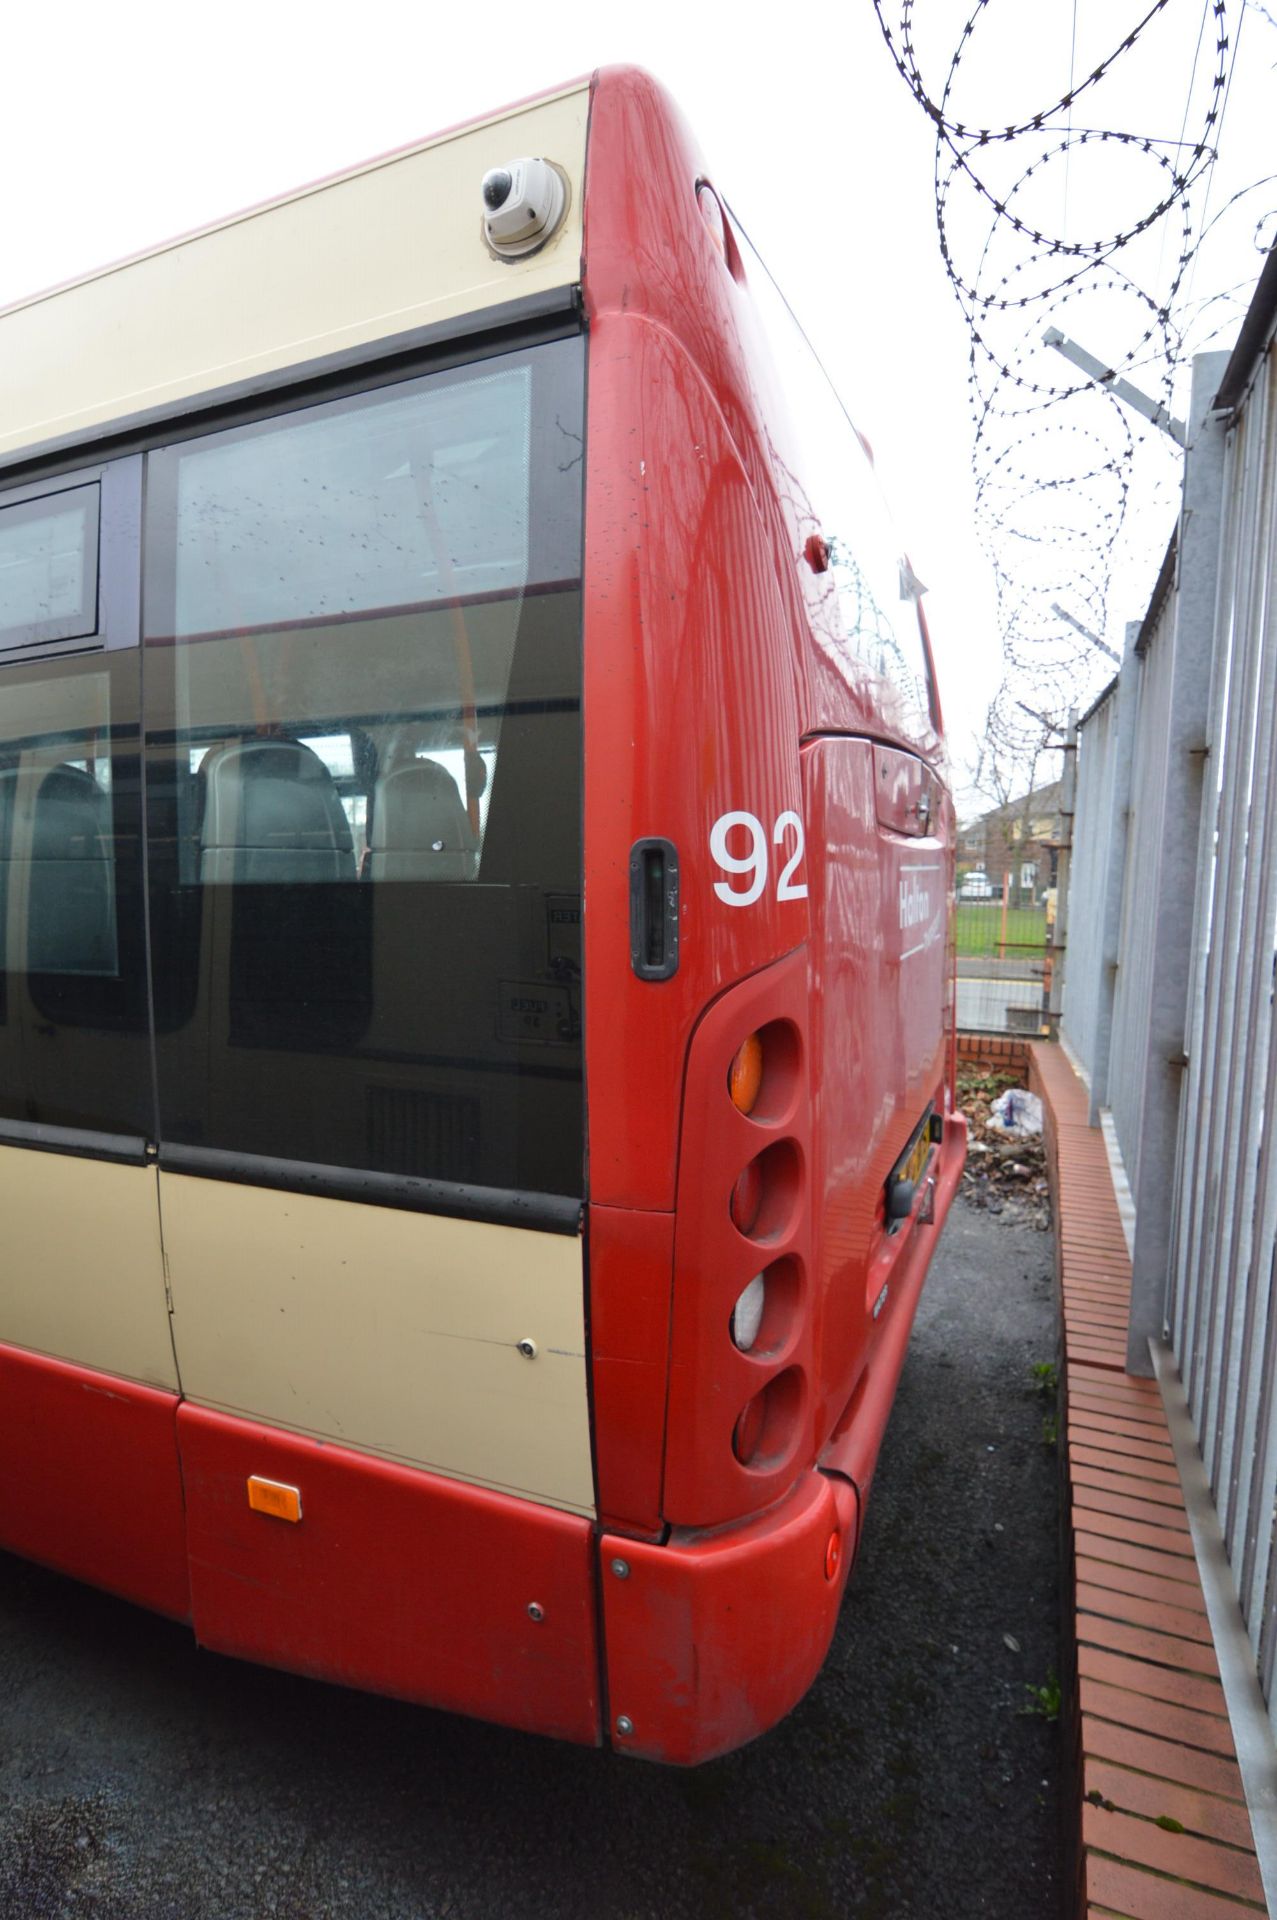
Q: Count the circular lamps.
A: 4